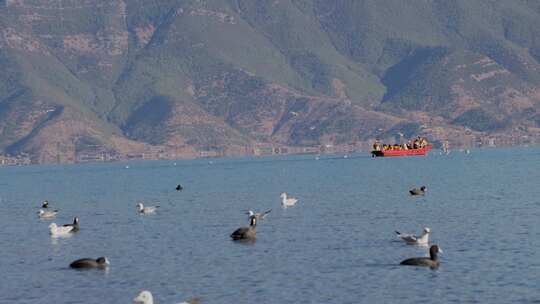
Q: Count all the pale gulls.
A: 7